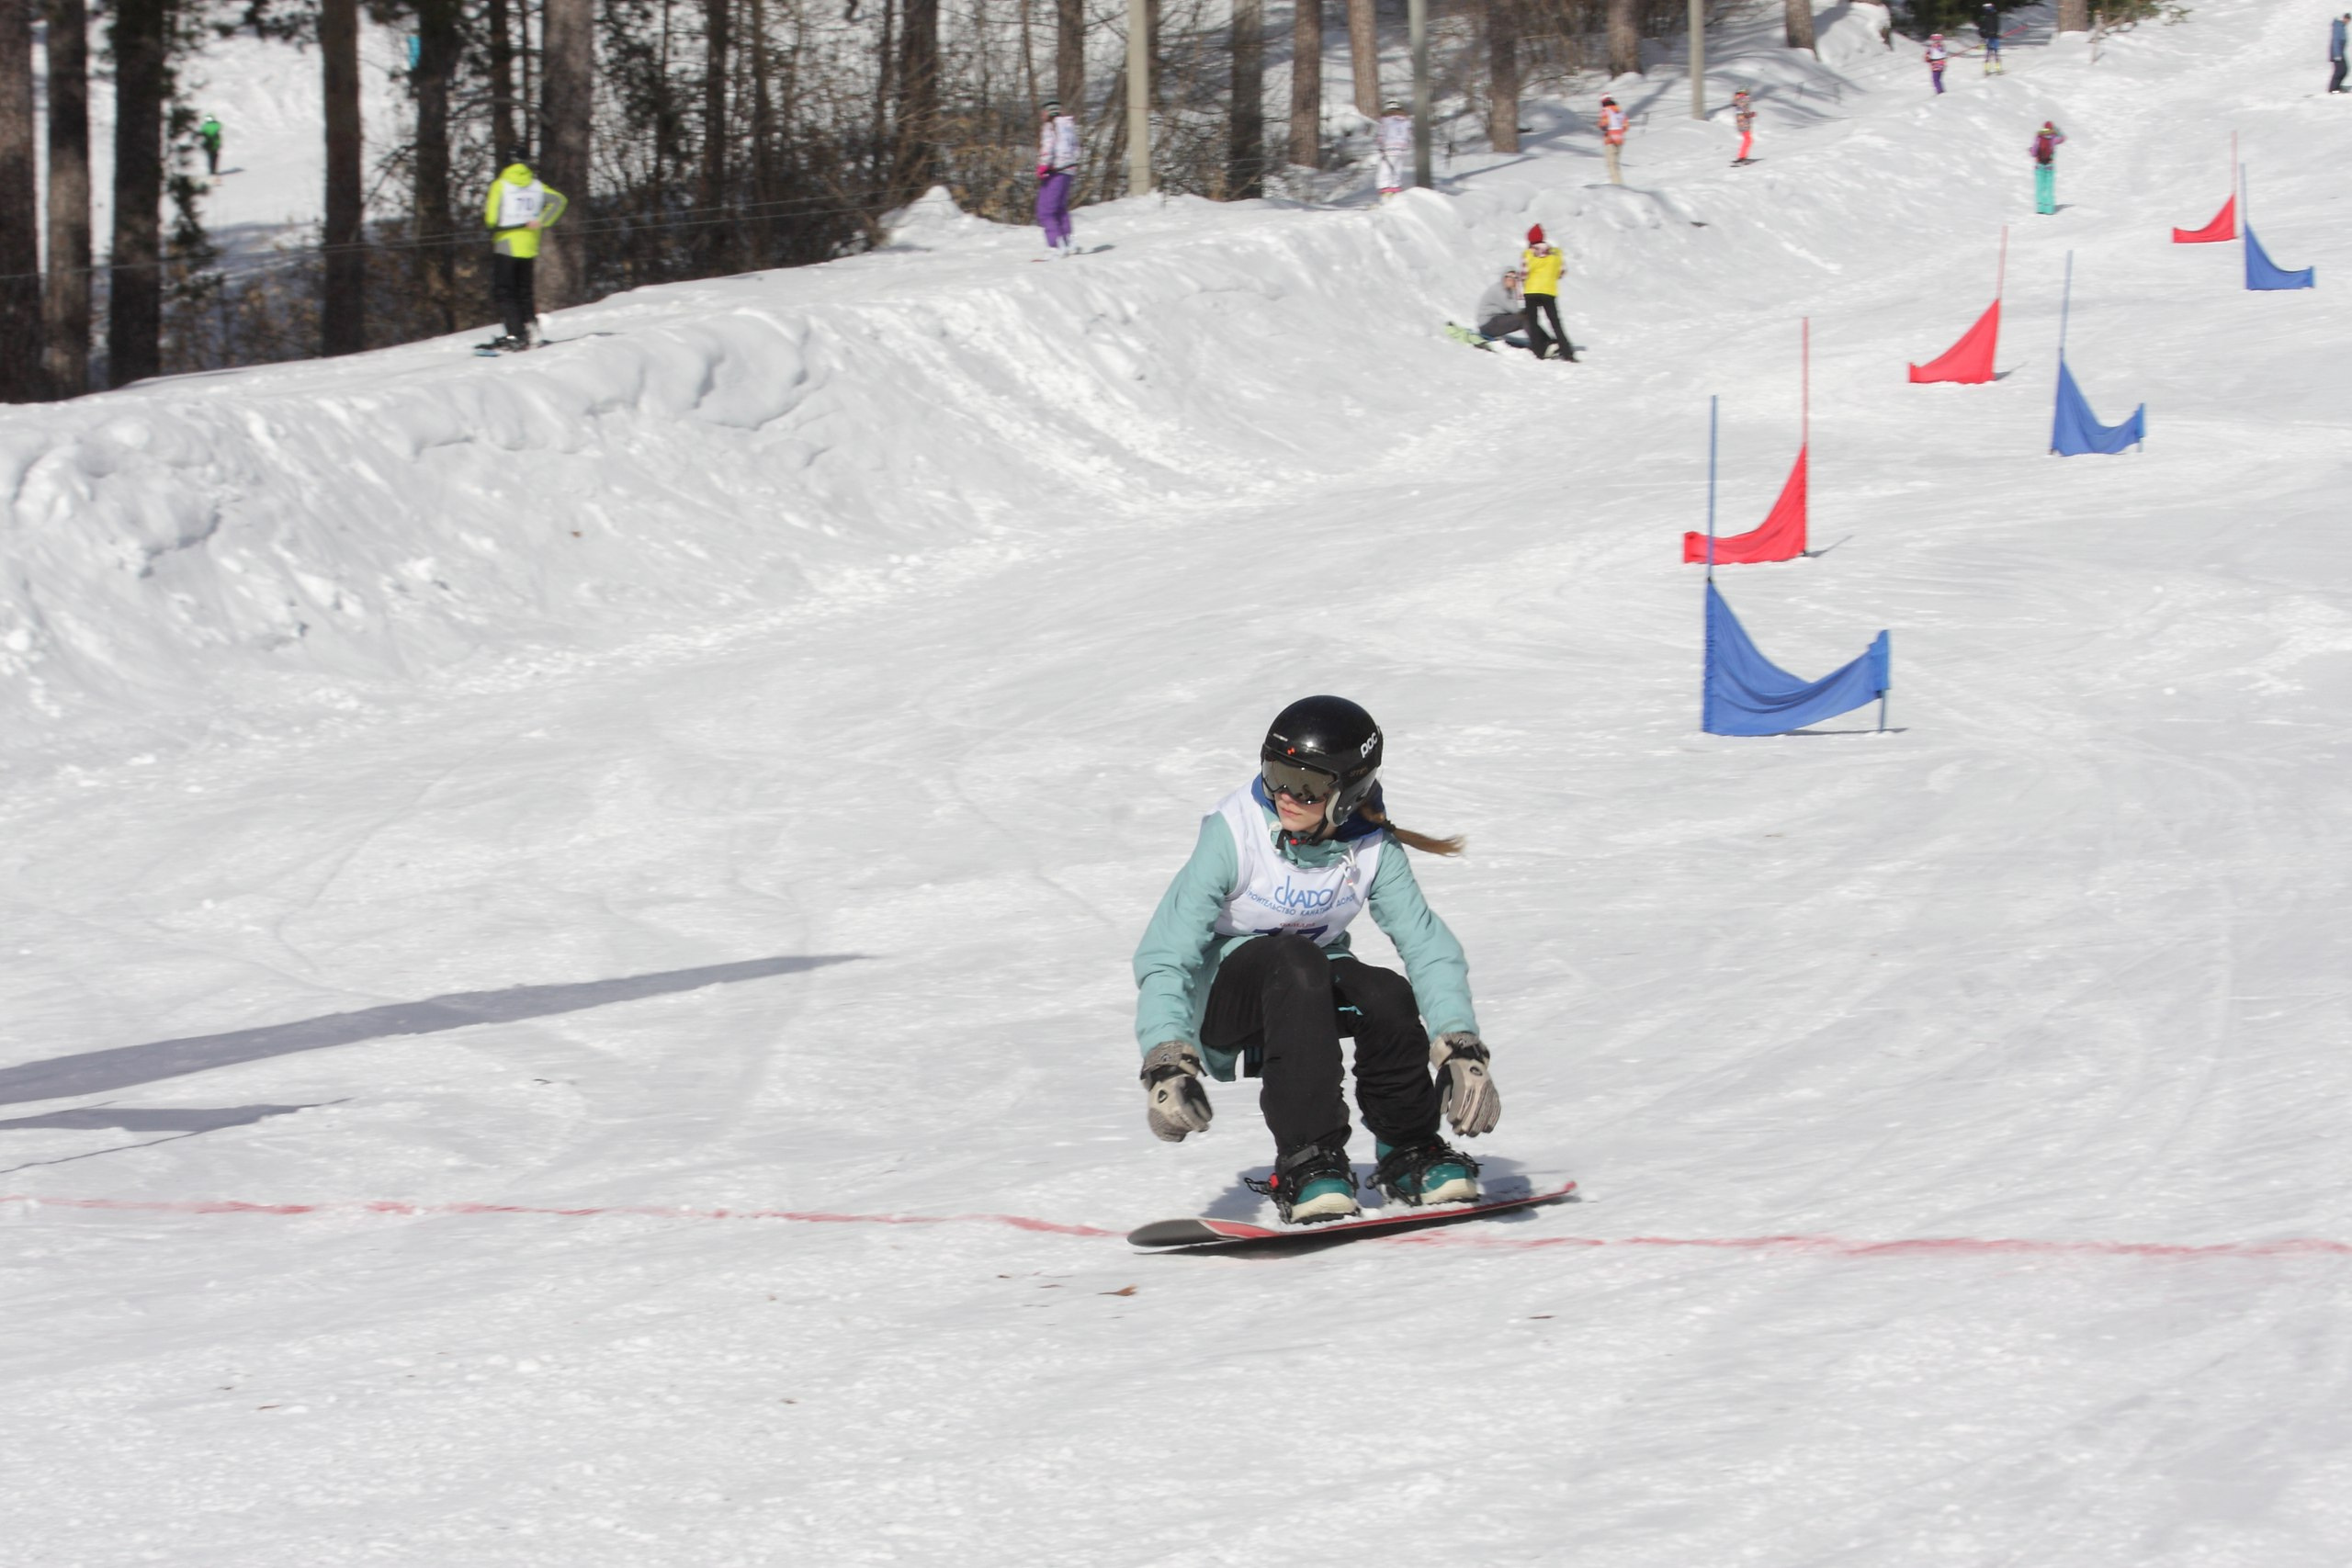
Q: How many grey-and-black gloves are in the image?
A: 2